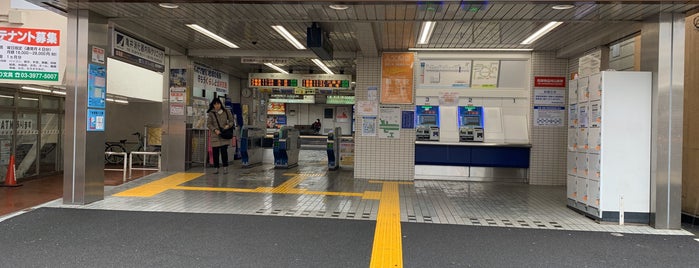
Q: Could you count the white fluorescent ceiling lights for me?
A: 6